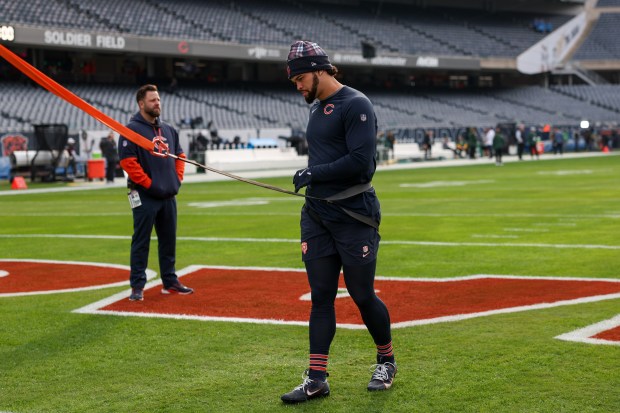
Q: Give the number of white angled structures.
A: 1